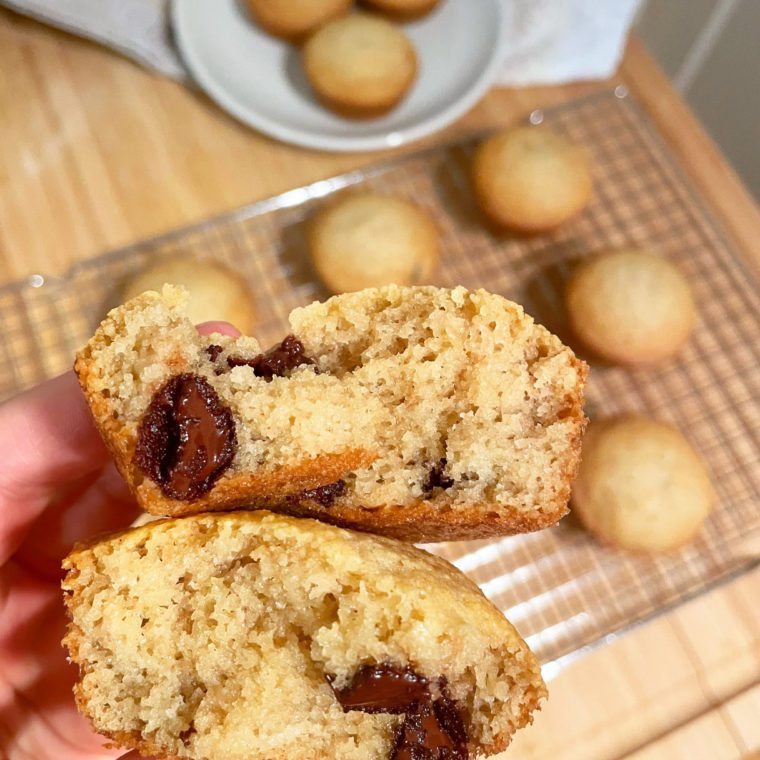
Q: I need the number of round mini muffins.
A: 8